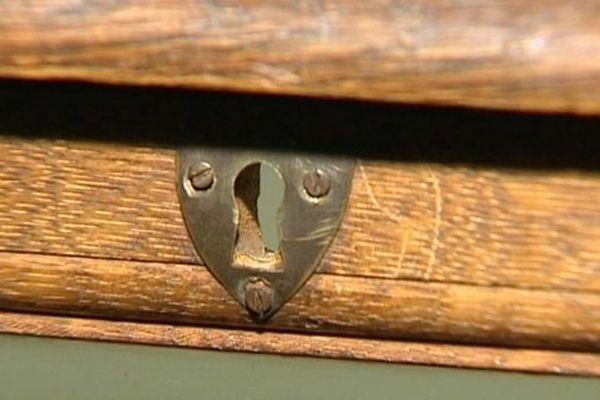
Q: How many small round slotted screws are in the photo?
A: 3